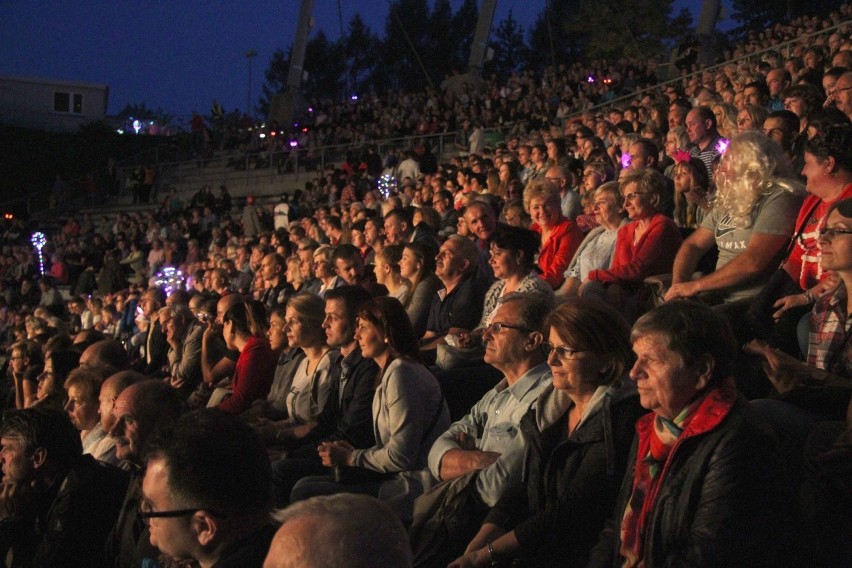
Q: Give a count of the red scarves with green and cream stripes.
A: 1